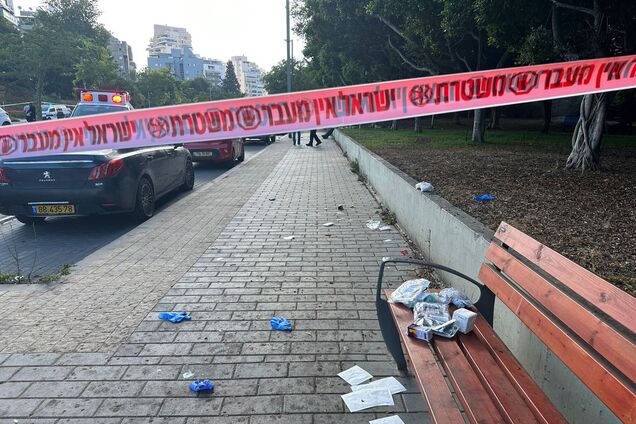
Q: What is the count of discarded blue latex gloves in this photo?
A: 4